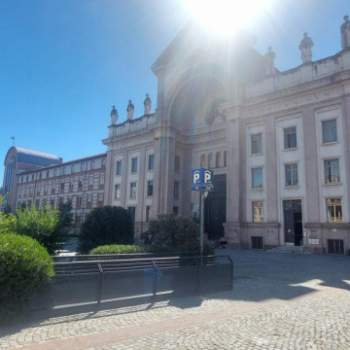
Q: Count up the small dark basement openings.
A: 2